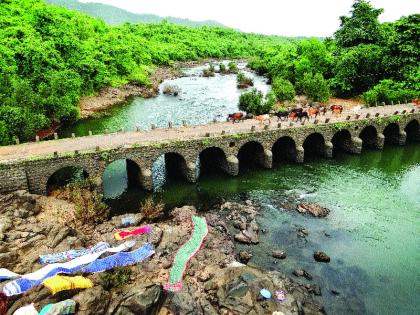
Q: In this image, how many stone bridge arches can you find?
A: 11